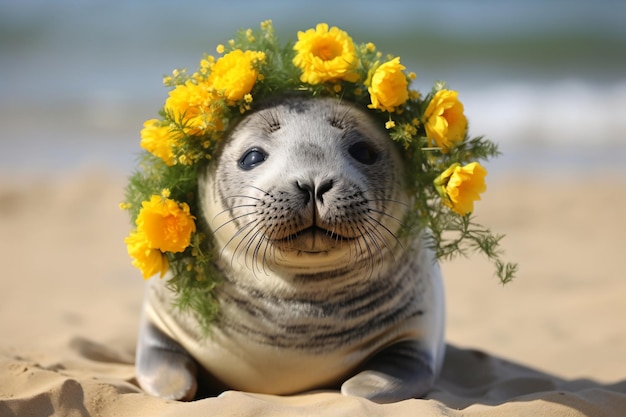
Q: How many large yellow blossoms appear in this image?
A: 9